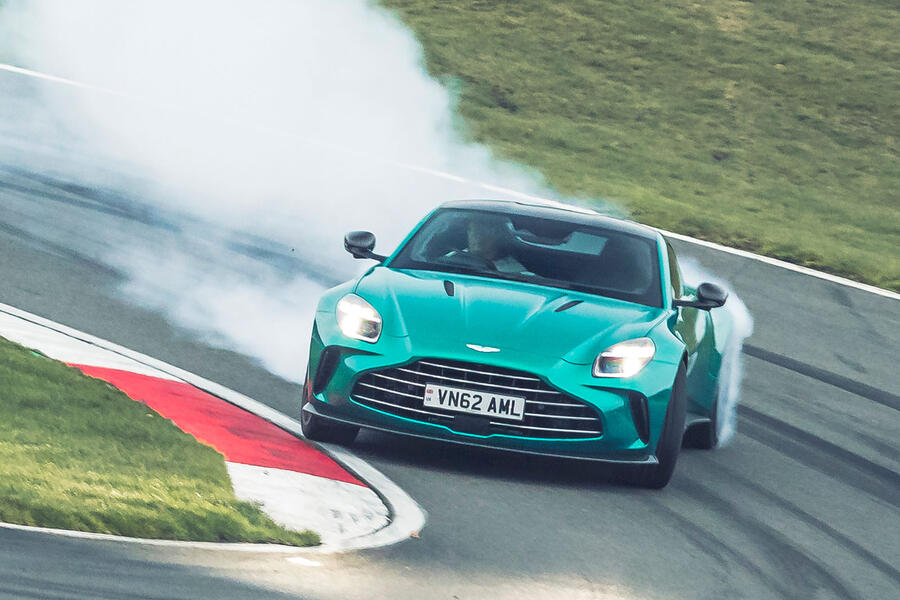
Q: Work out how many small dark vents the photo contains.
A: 2